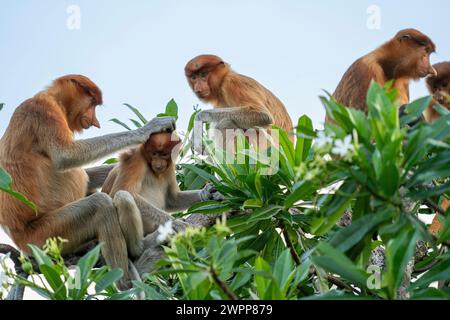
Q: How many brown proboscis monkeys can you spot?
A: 5